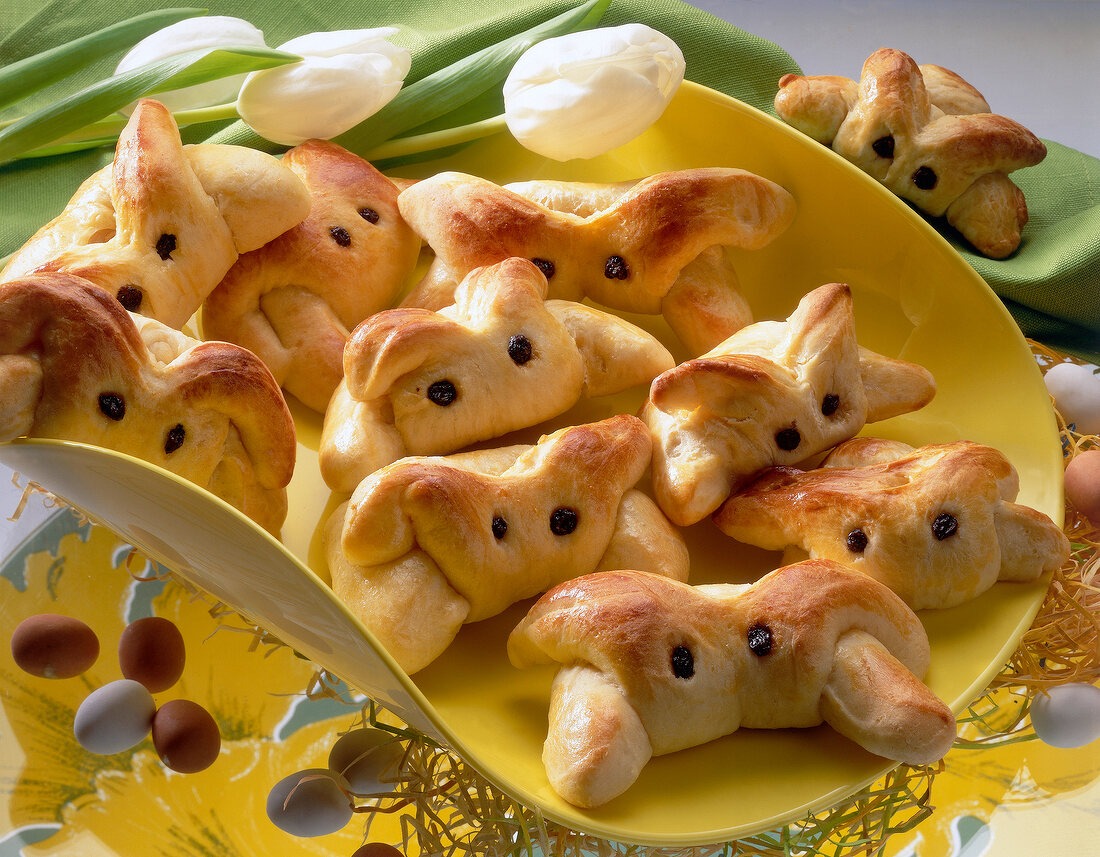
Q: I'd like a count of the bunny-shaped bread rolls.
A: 10